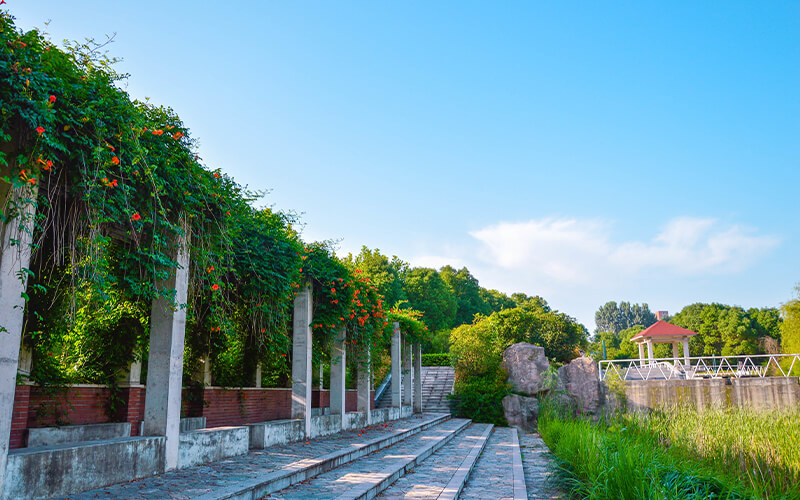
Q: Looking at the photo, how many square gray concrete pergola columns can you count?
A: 8